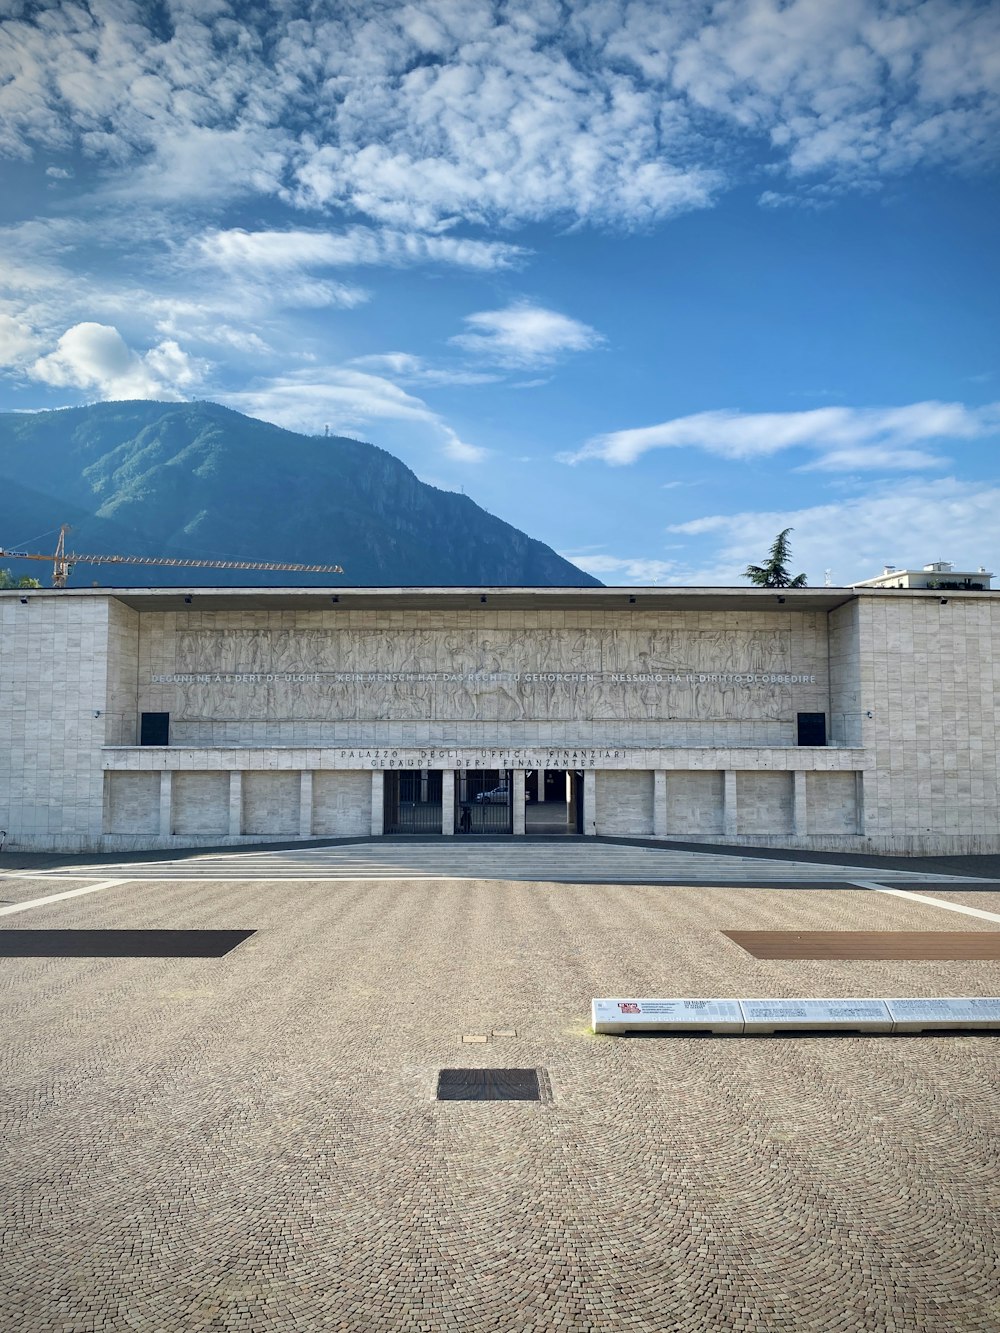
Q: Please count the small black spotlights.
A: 7